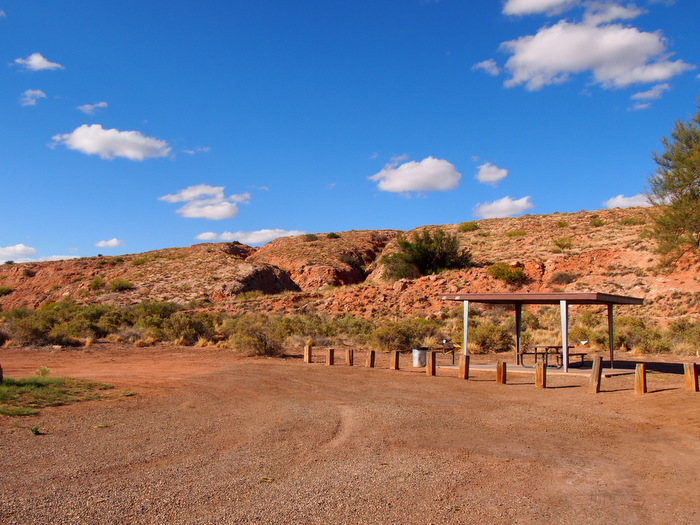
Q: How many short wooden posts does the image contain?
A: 12